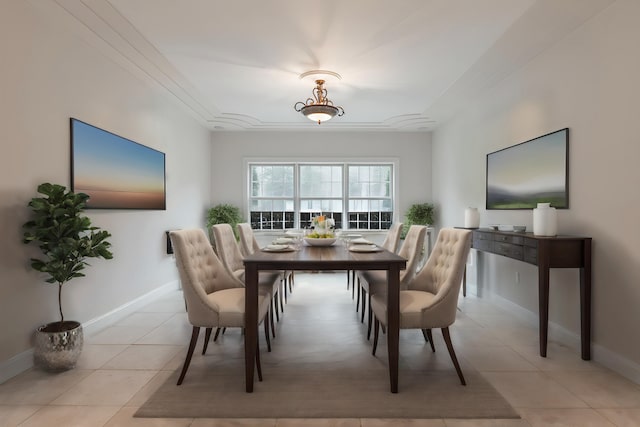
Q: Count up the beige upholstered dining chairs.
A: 6